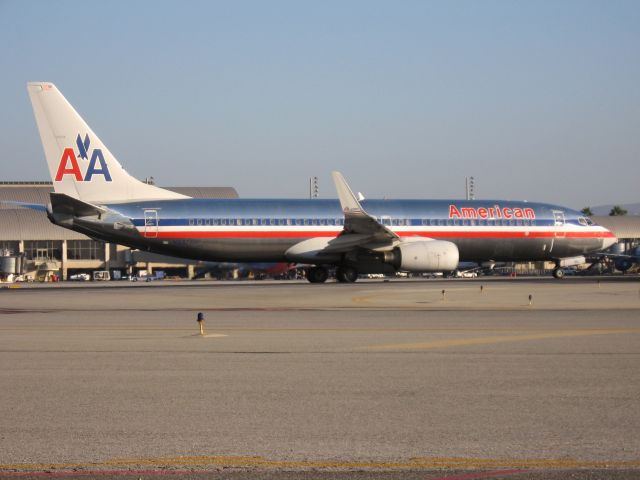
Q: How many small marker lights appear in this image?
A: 4